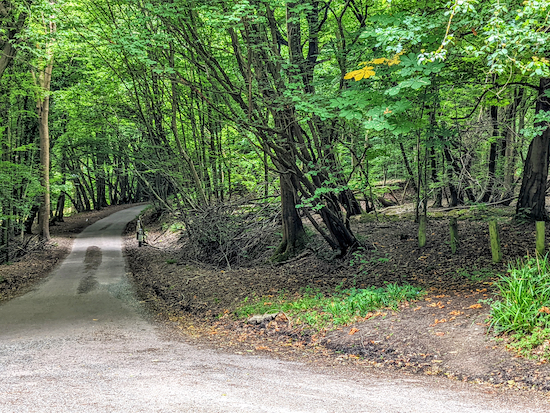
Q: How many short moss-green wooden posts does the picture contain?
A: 4